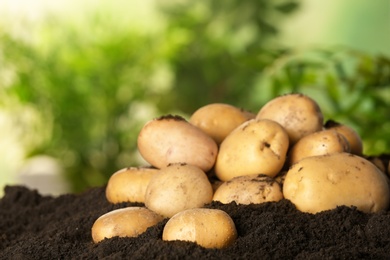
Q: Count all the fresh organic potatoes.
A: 12